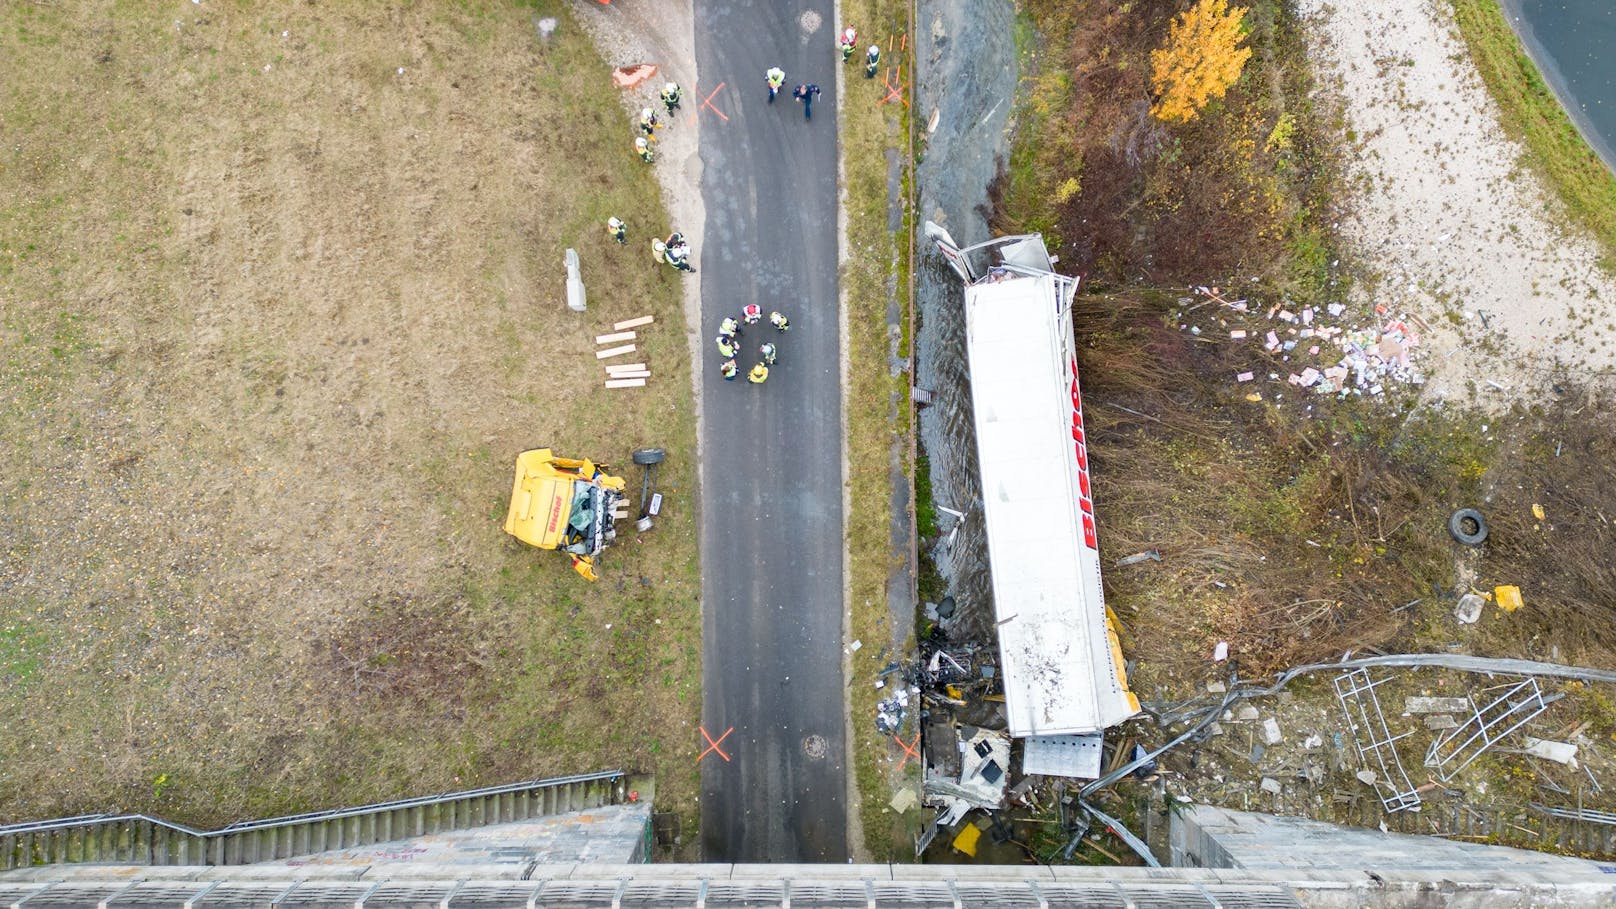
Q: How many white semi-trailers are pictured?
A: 1